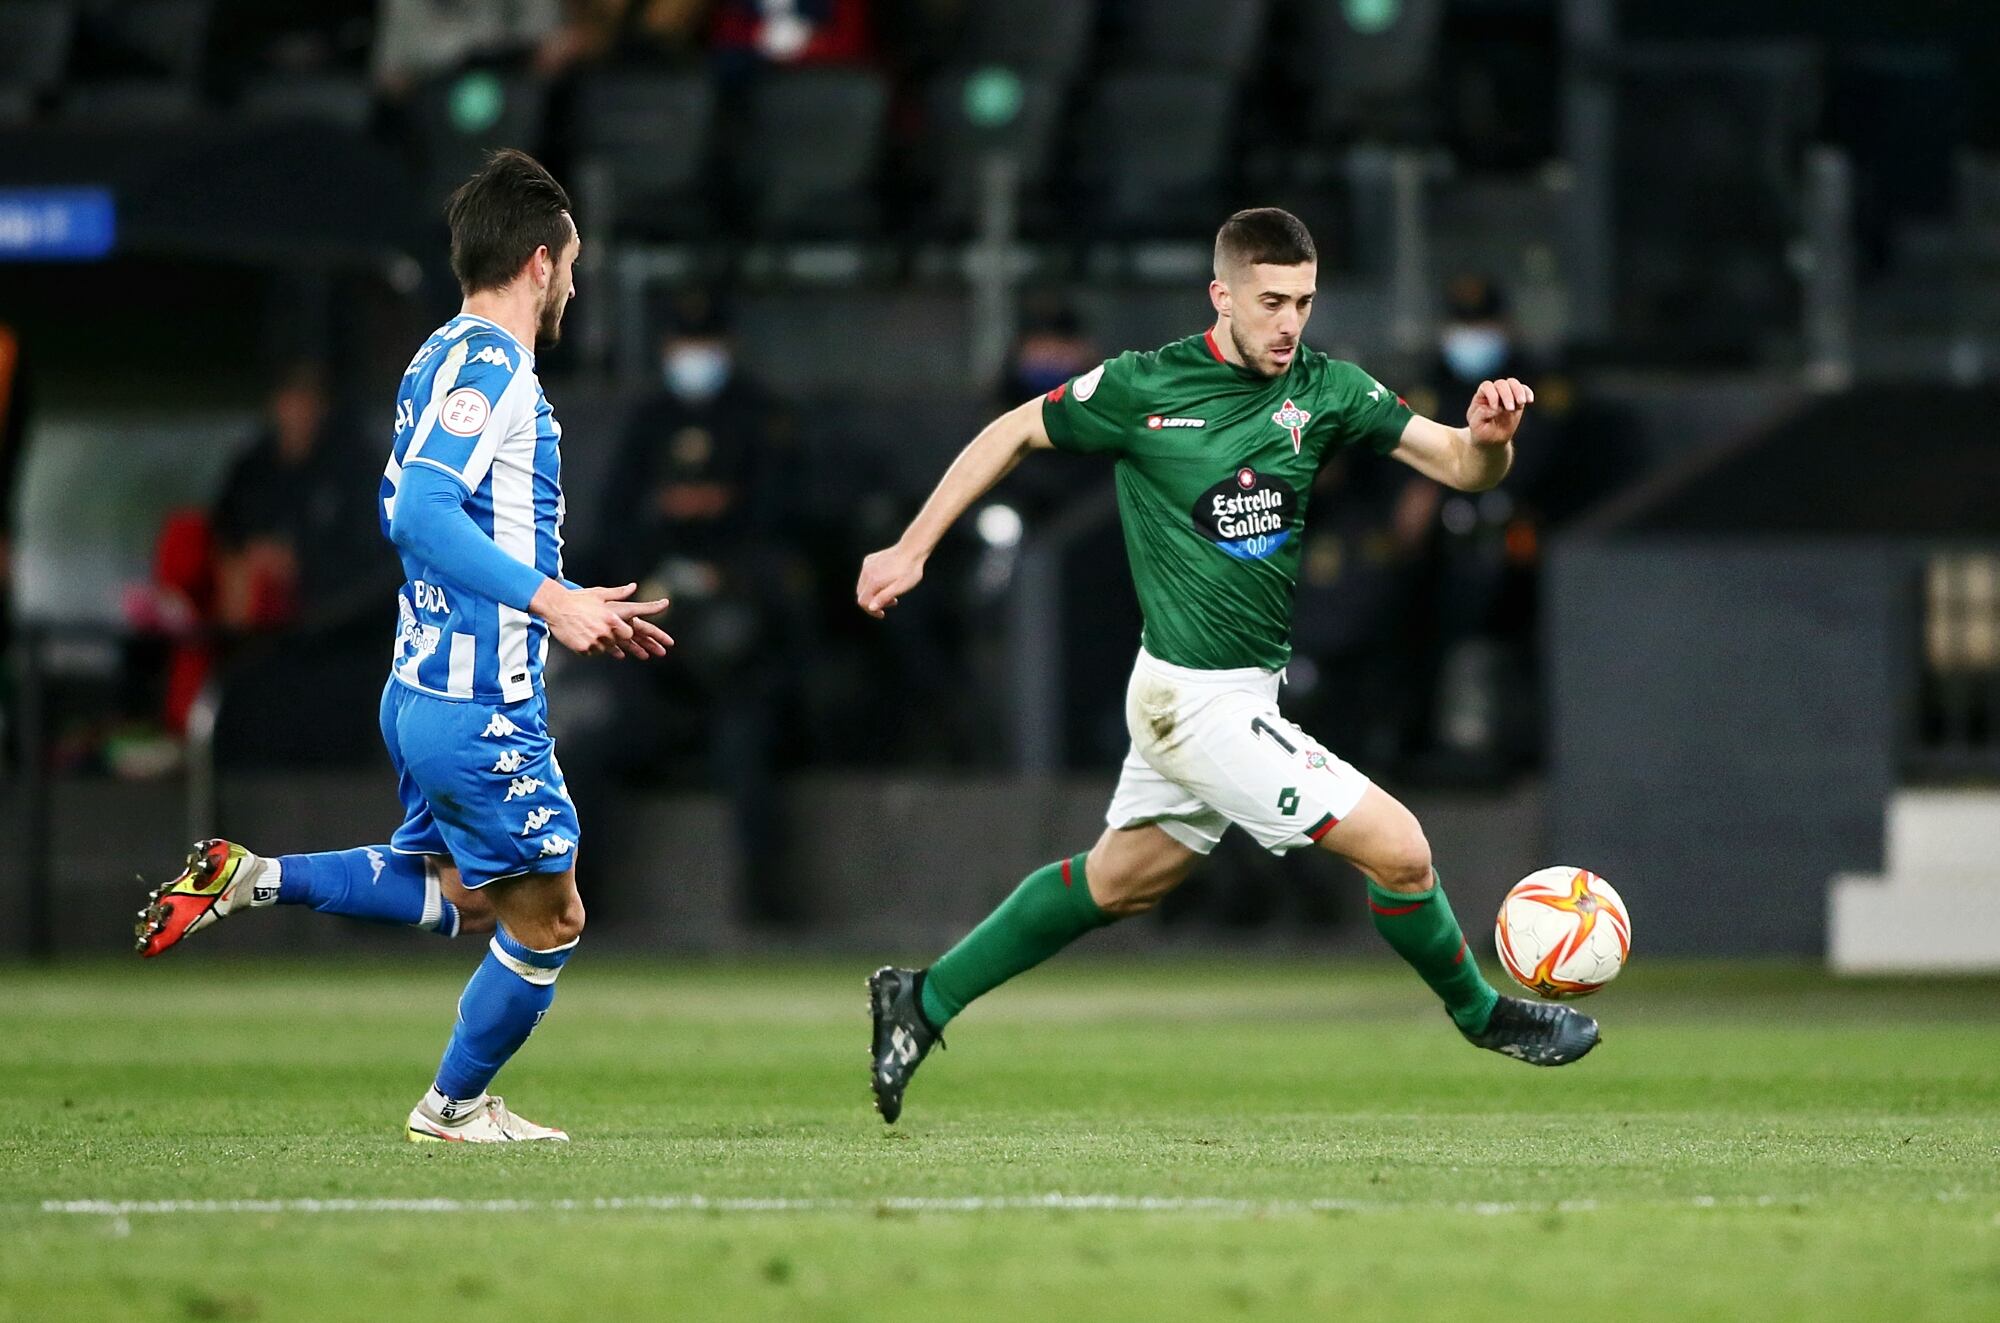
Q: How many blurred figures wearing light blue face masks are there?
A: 2